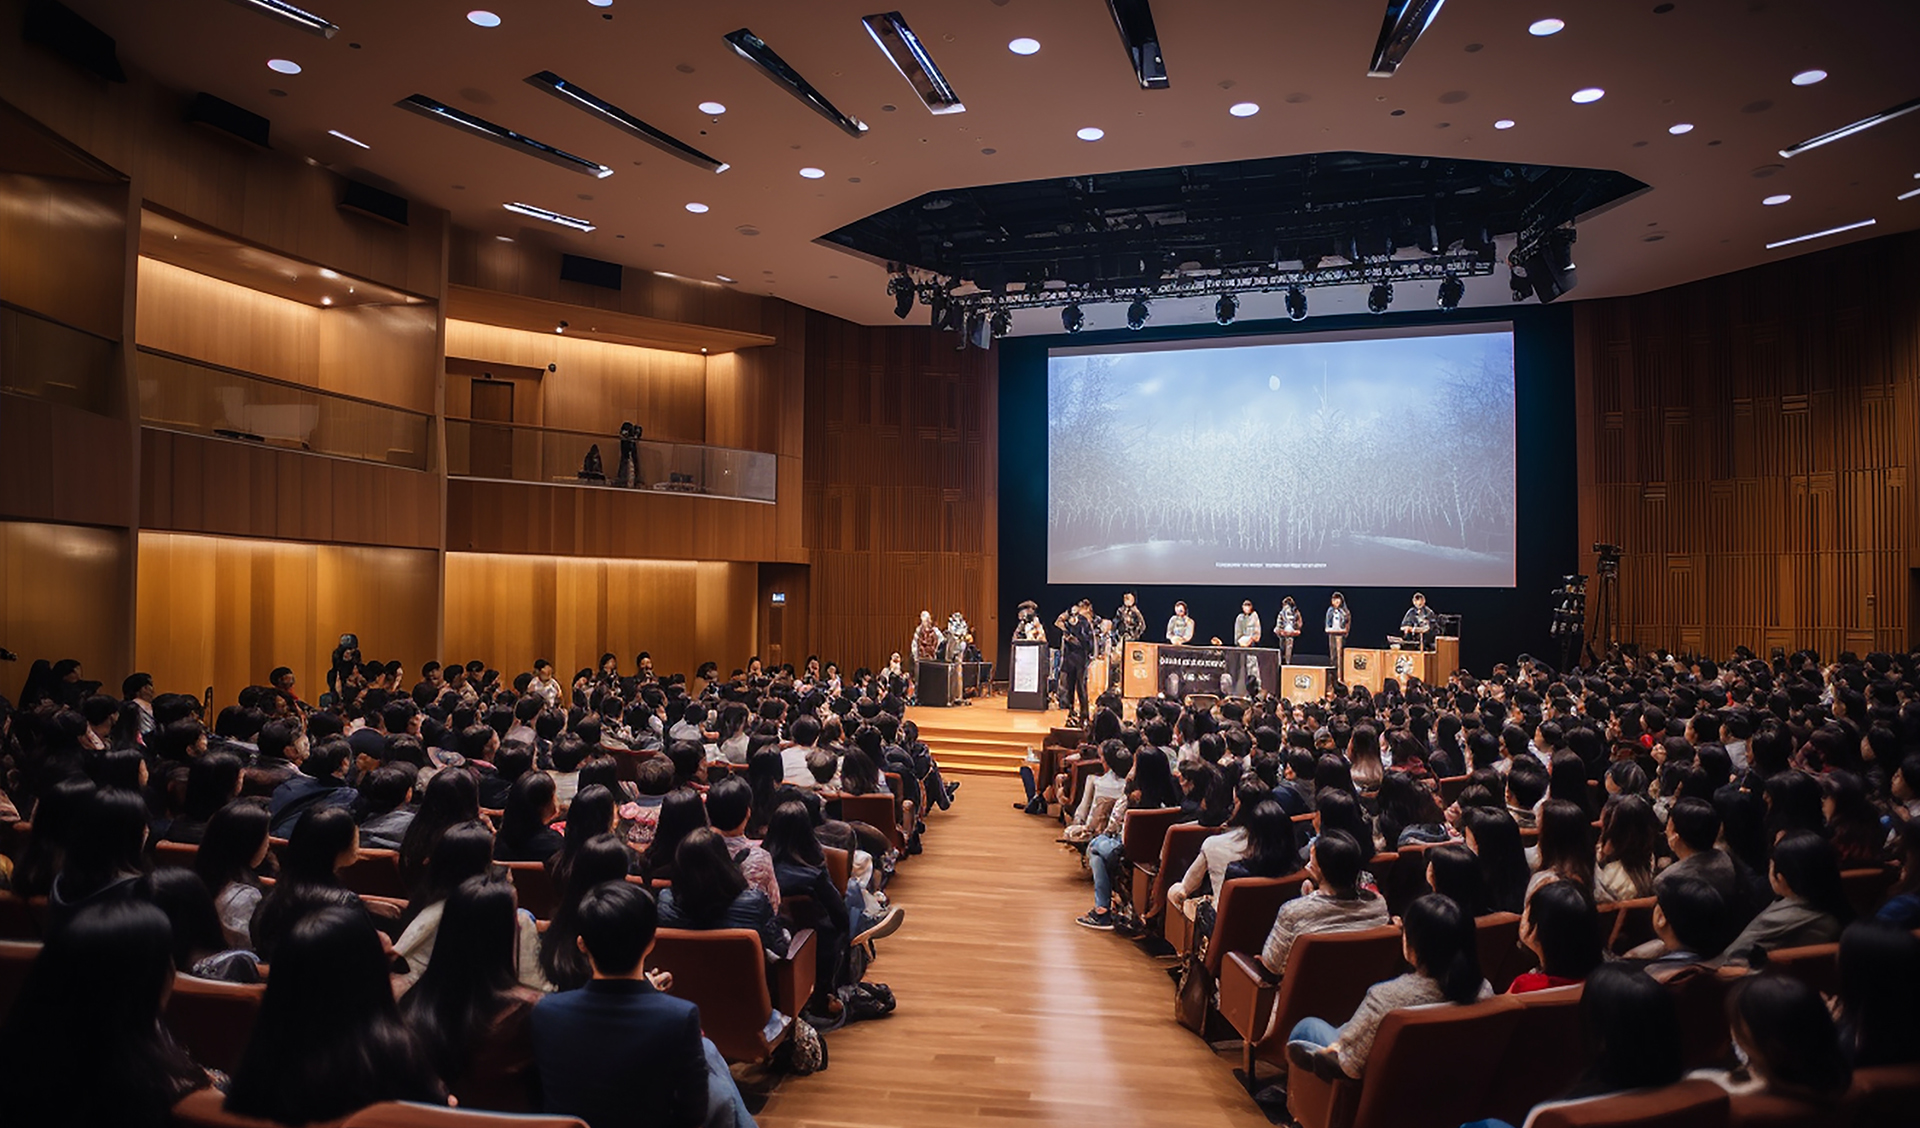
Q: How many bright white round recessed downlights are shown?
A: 15